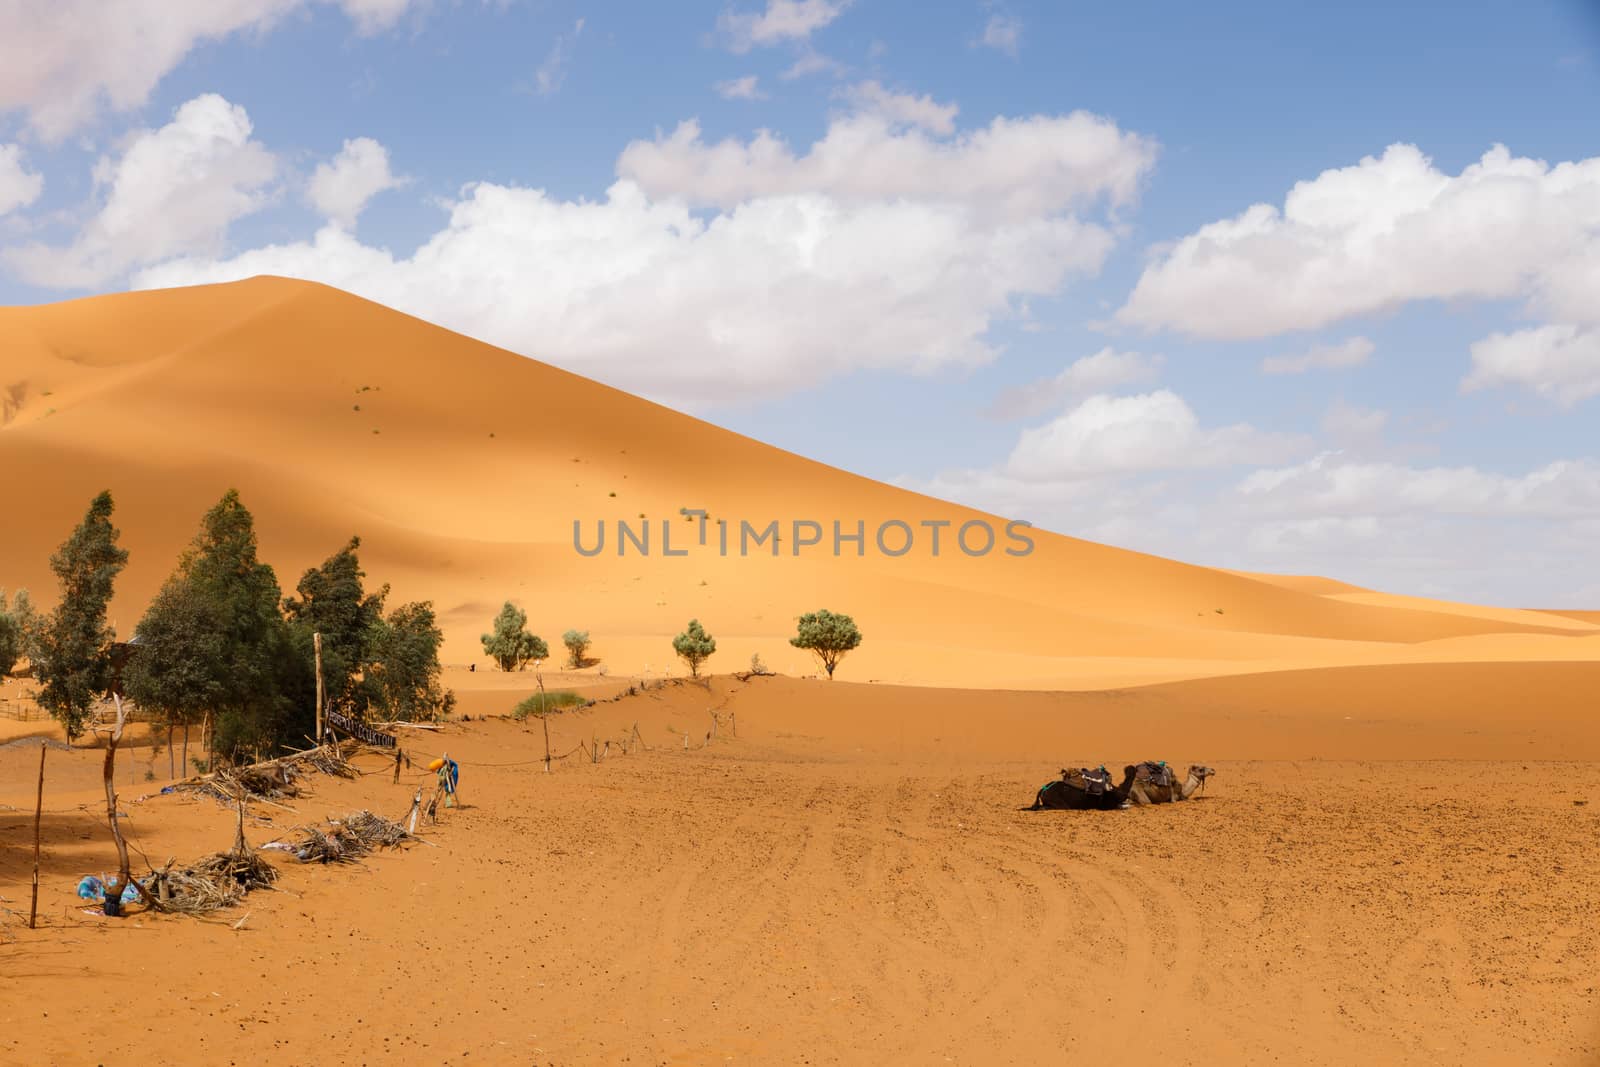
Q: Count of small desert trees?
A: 4